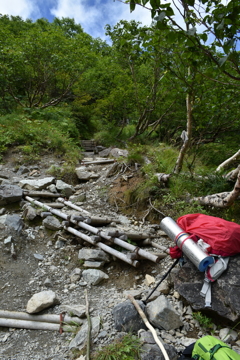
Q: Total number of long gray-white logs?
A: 5